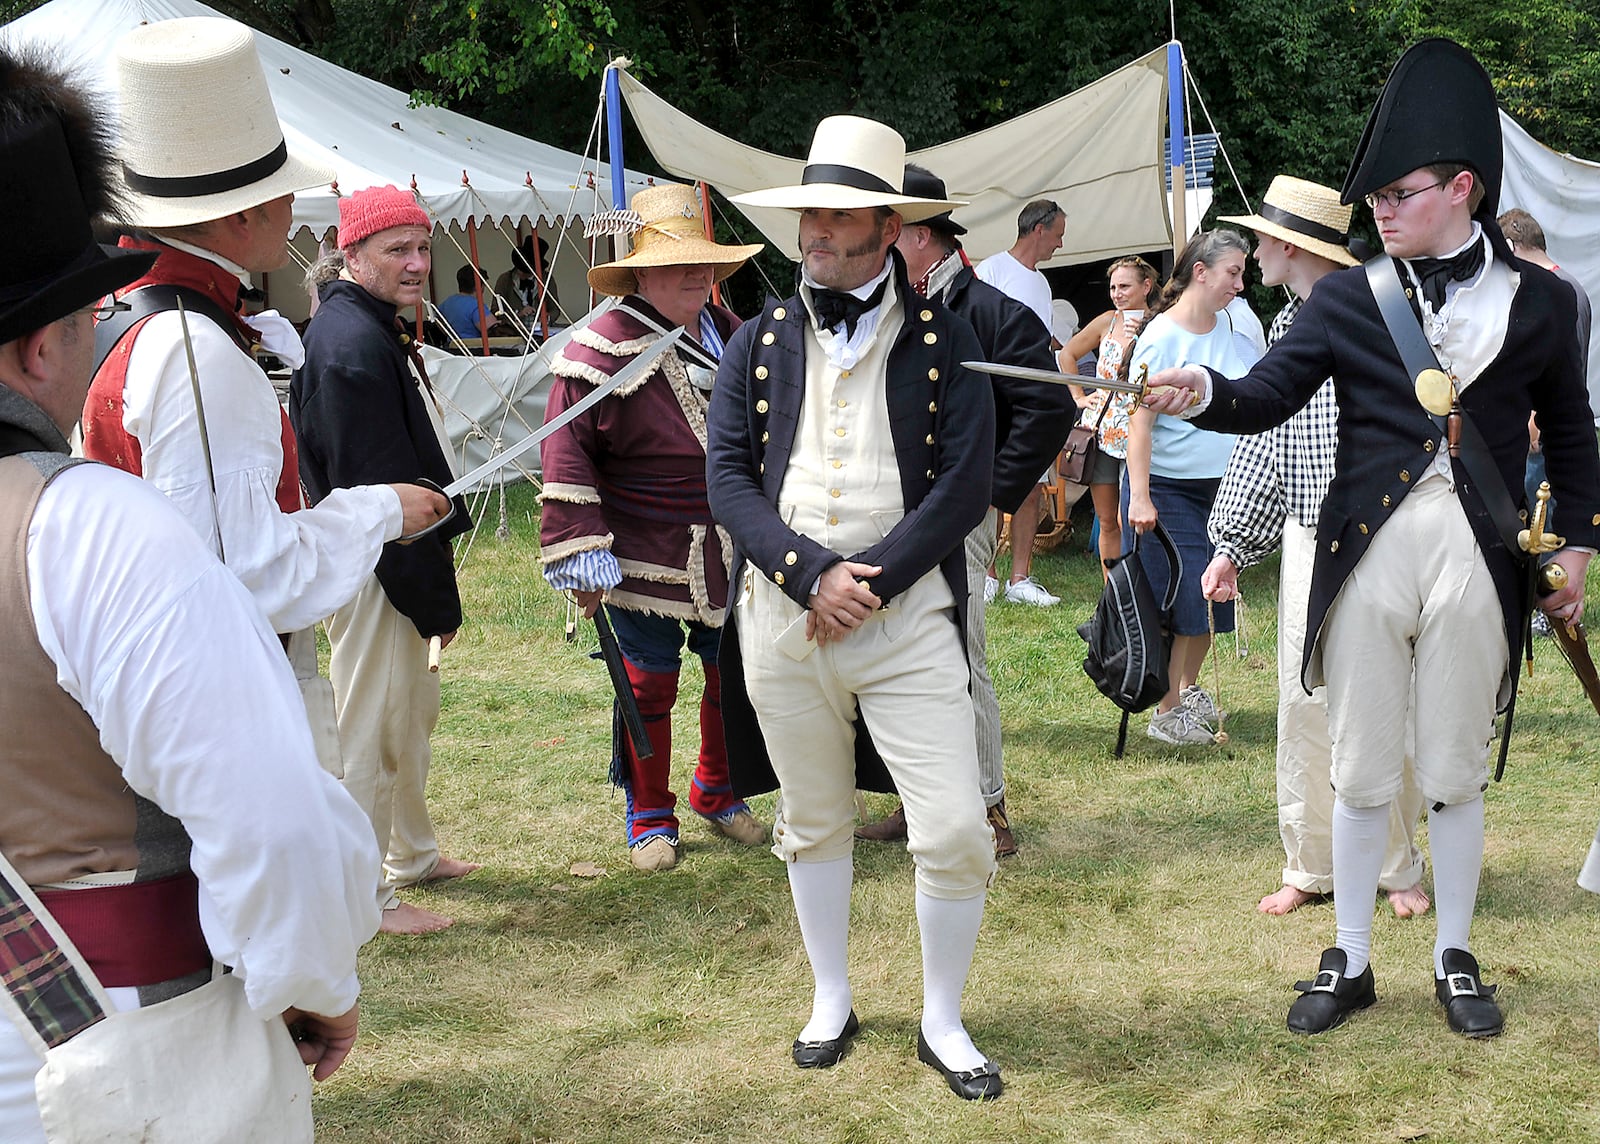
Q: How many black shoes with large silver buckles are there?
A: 2